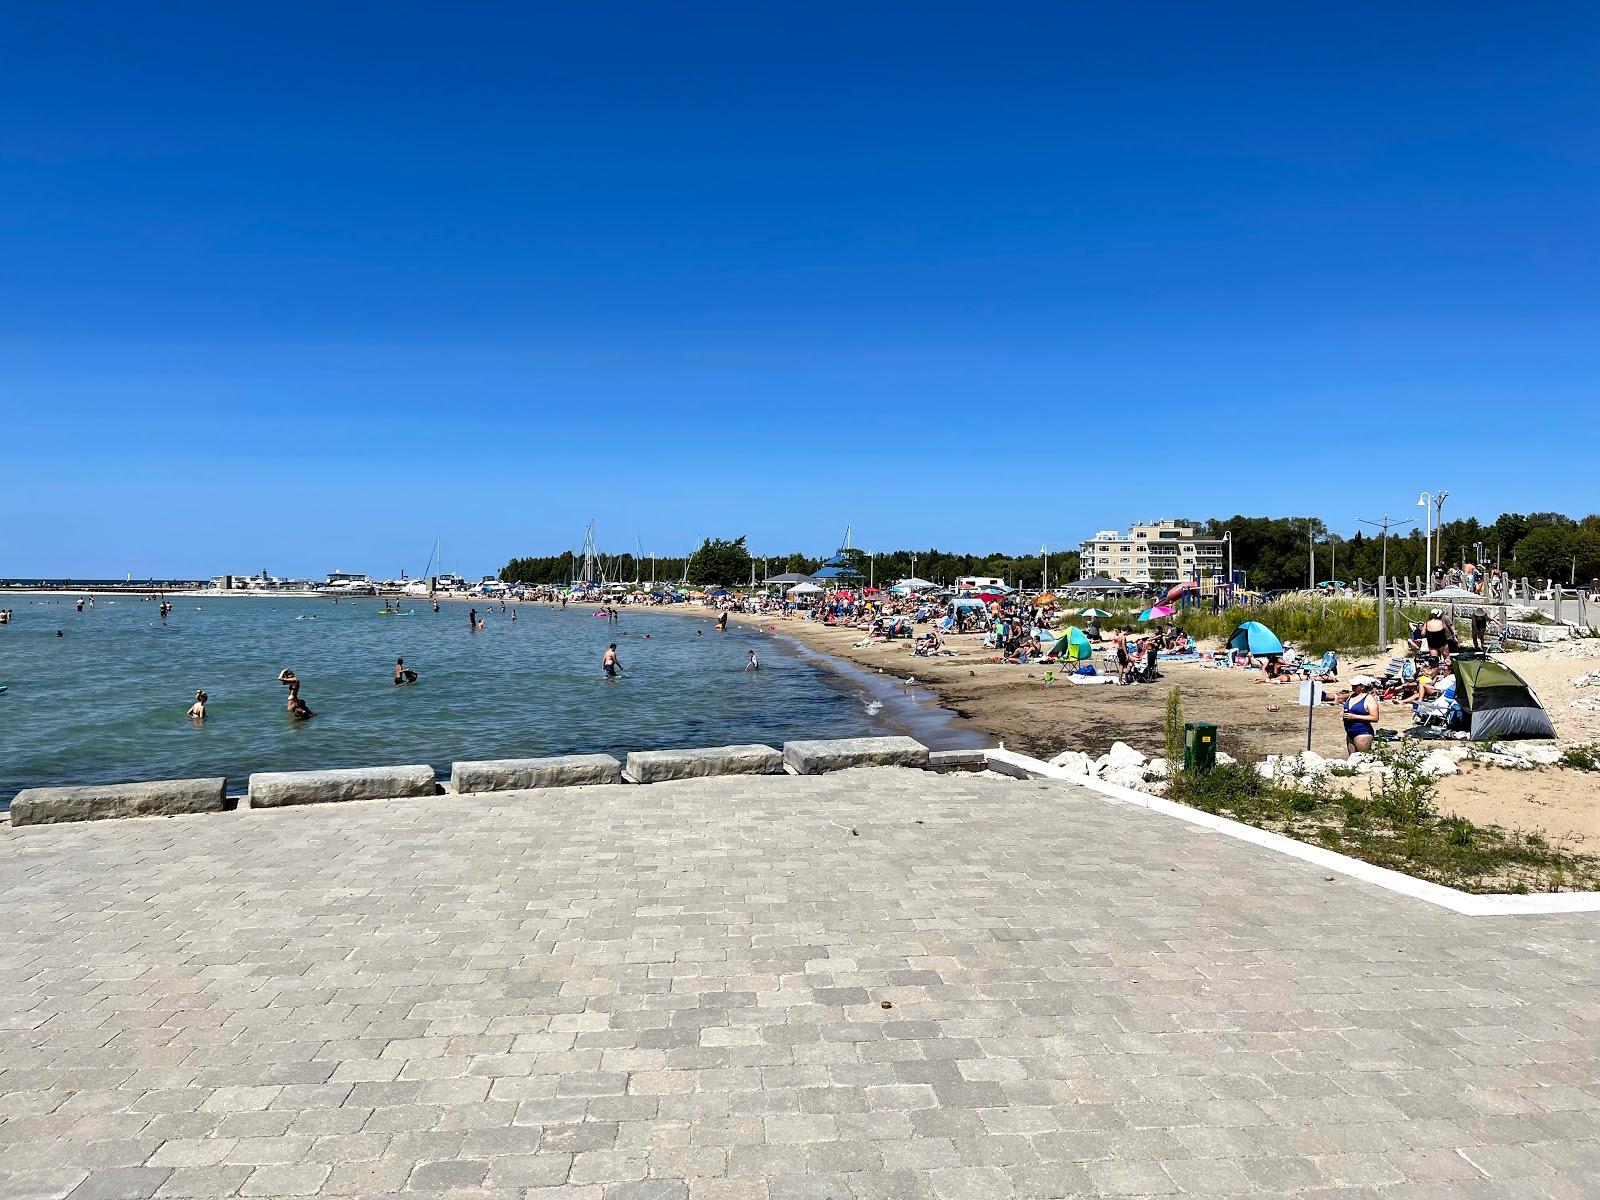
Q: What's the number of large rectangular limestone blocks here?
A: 5